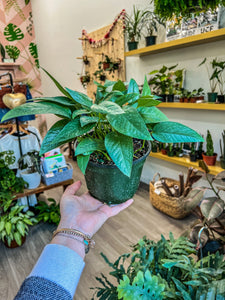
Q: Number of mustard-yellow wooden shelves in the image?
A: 3